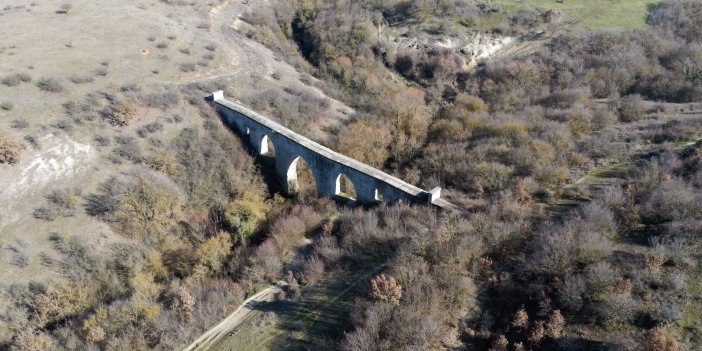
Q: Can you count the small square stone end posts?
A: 2